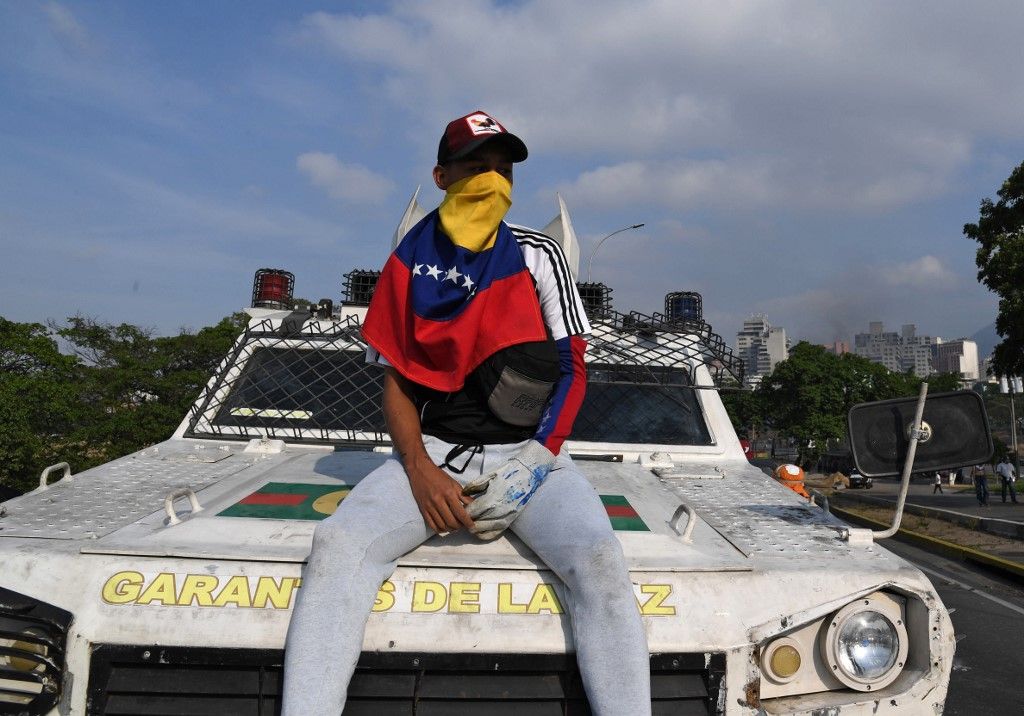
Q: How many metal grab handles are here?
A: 4